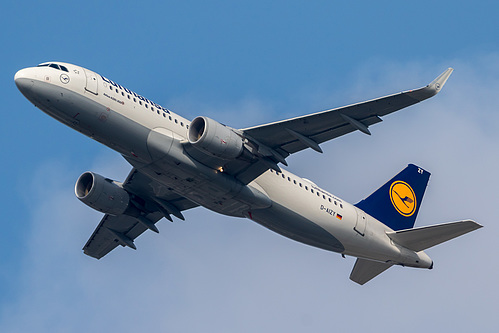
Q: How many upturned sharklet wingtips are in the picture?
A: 1